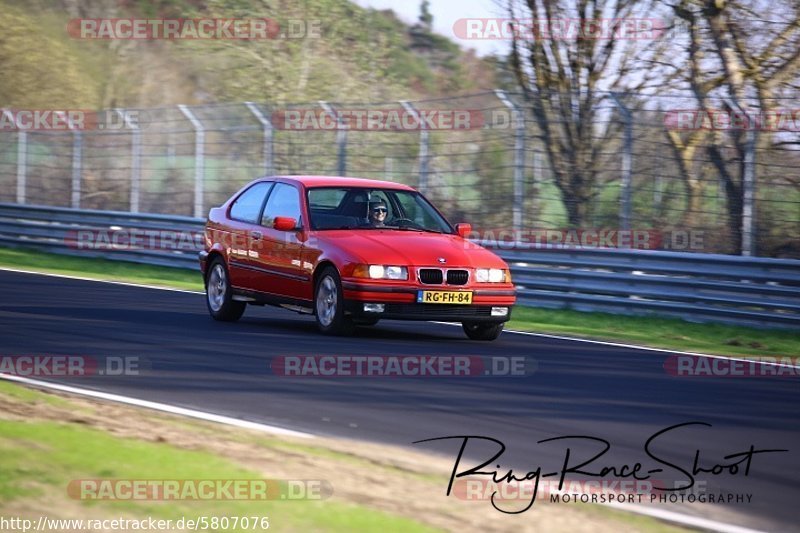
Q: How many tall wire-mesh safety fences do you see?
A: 1